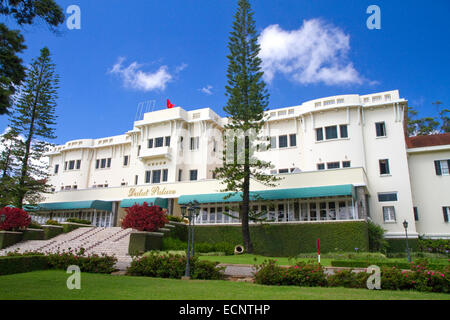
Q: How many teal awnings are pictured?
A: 3